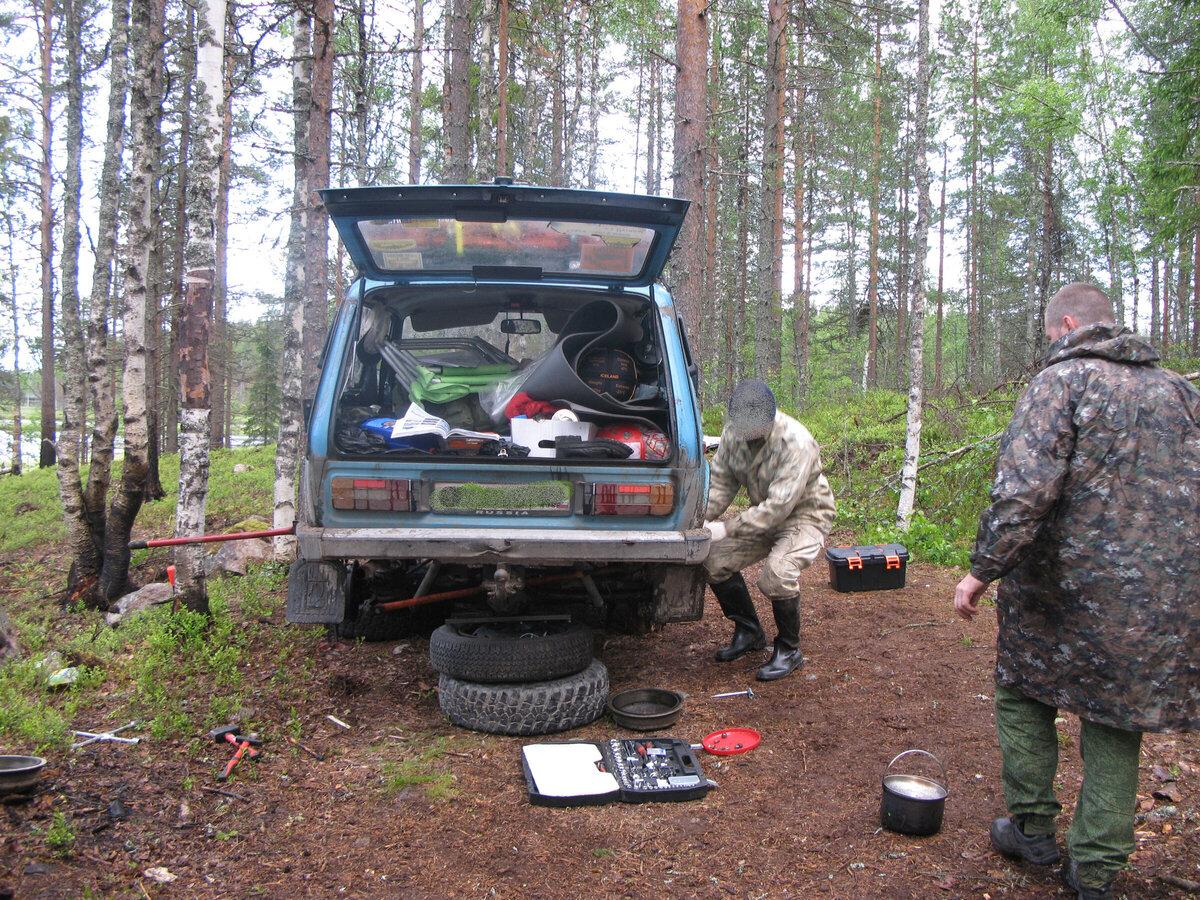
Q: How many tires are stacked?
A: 2